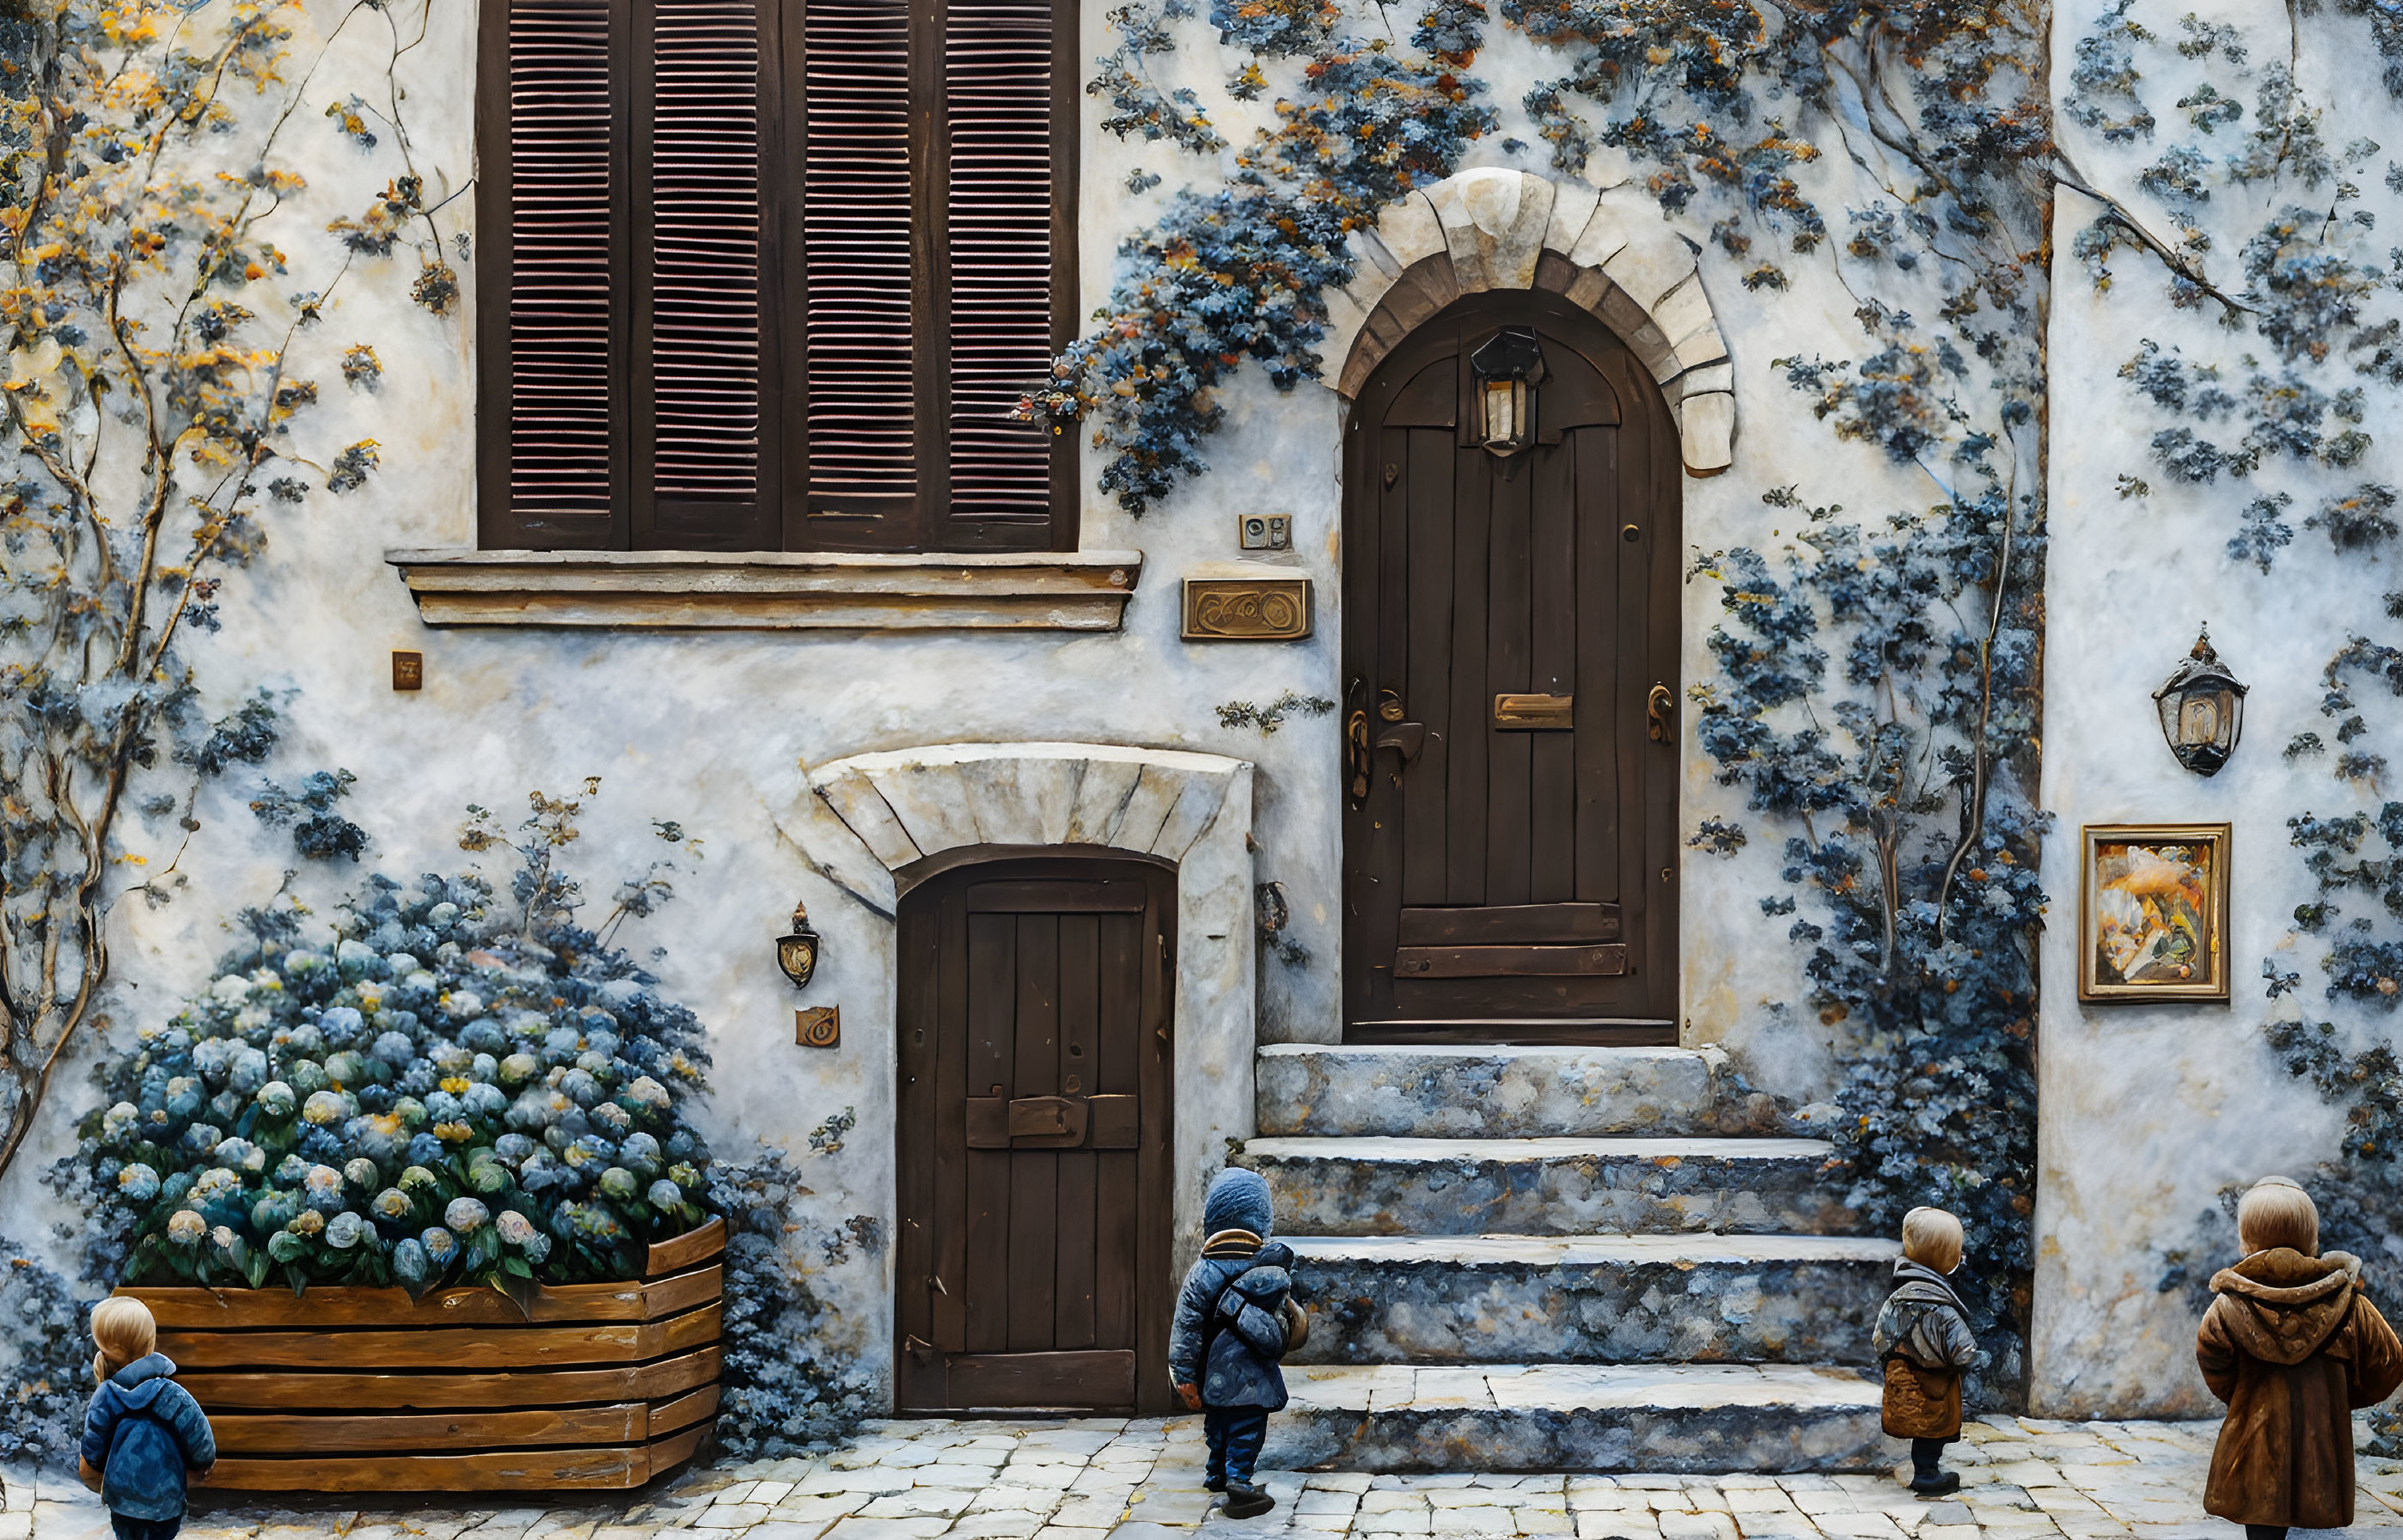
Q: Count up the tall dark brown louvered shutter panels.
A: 4